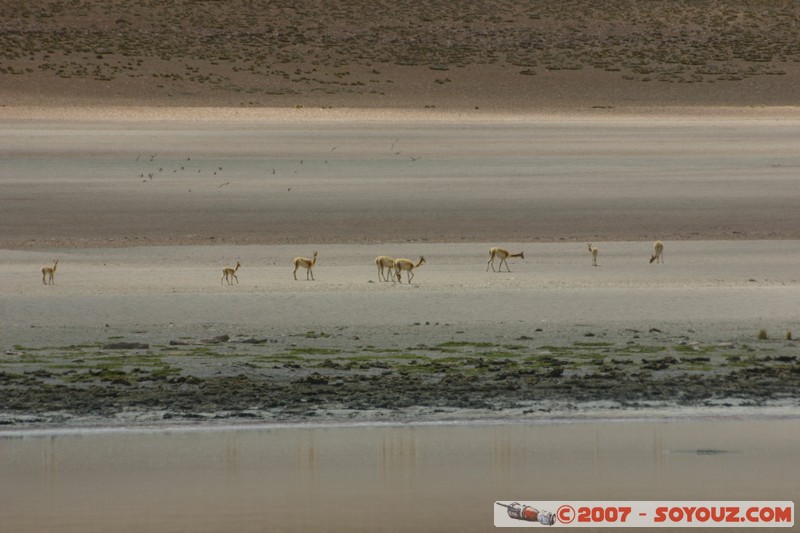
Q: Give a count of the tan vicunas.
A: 8